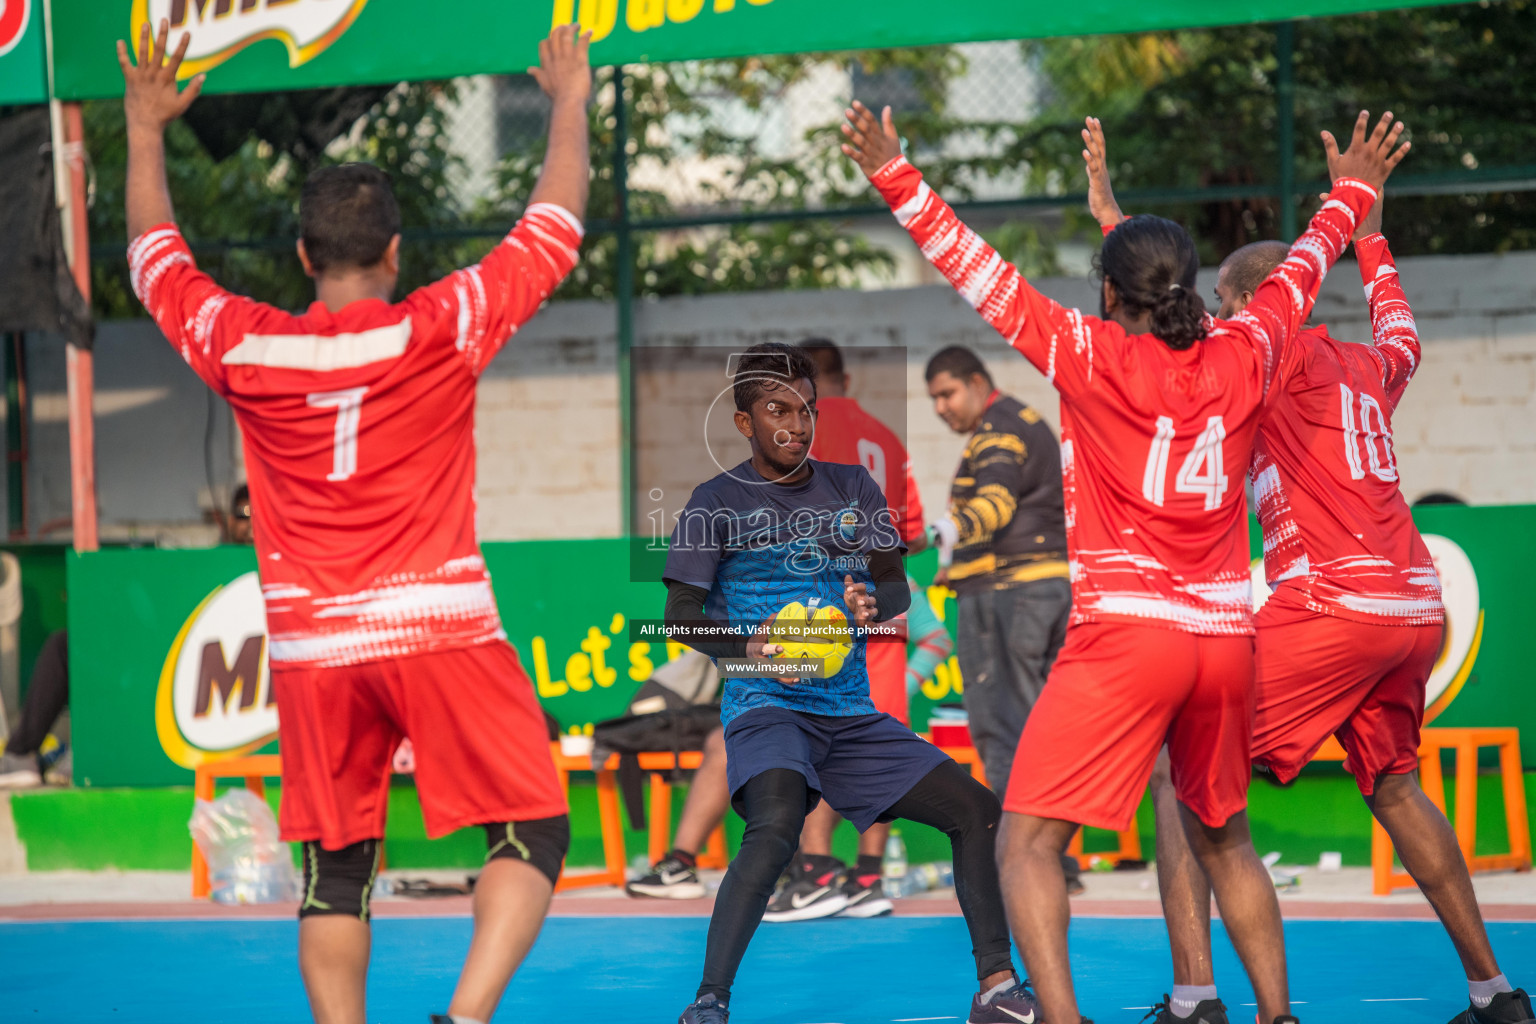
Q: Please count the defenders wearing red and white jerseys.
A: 3